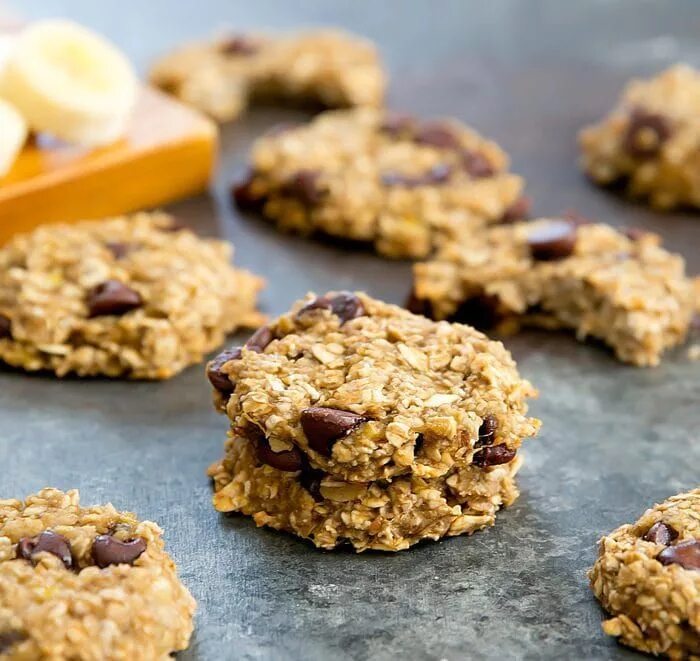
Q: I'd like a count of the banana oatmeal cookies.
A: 9